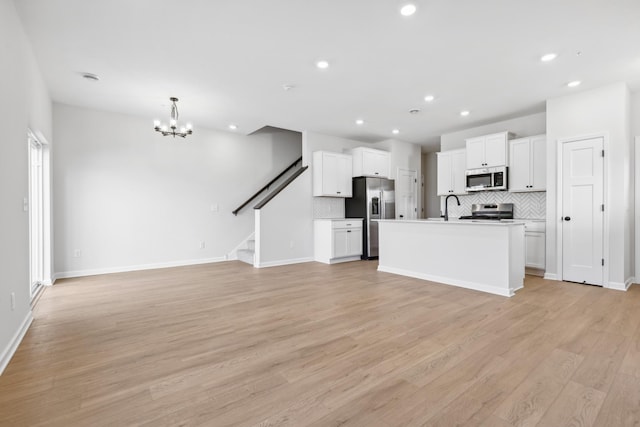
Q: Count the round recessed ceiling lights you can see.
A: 9